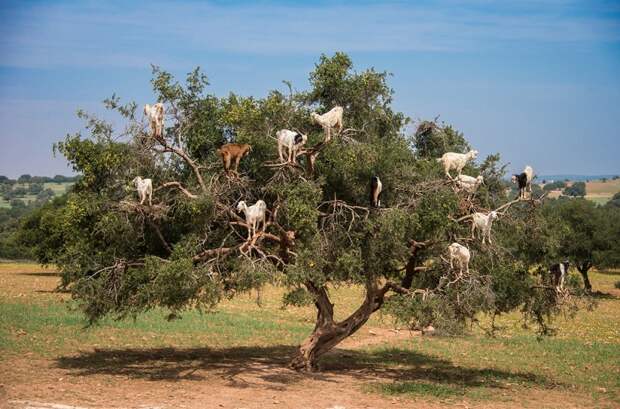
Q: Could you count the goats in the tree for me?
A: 13